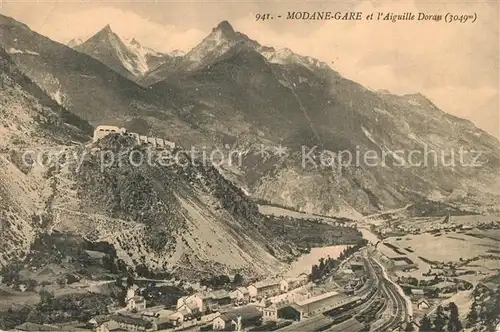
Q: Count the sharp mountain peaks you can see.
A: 2